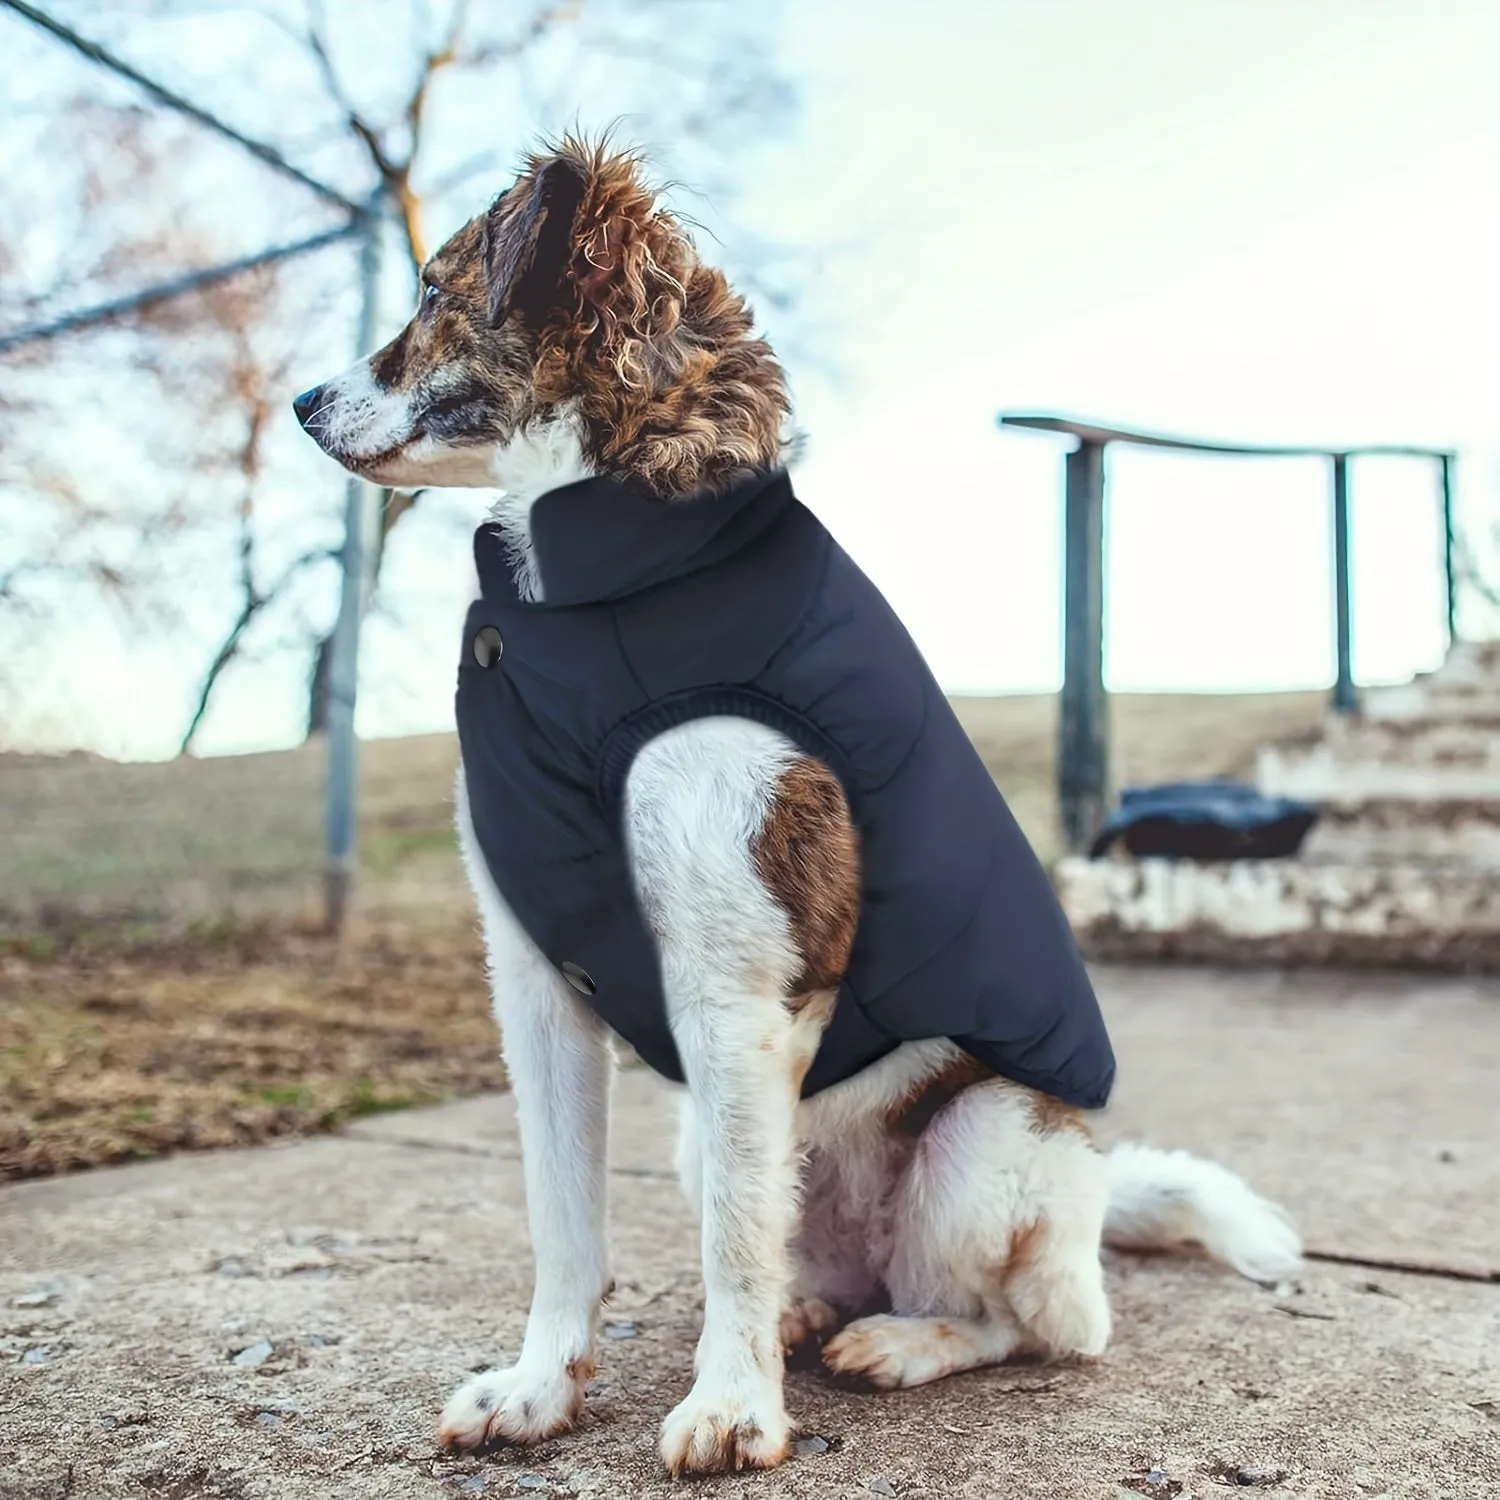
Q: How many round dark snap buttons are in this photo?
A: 2